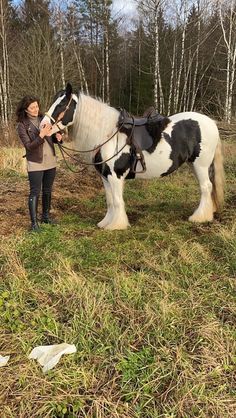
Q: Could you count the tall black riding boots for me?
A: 2